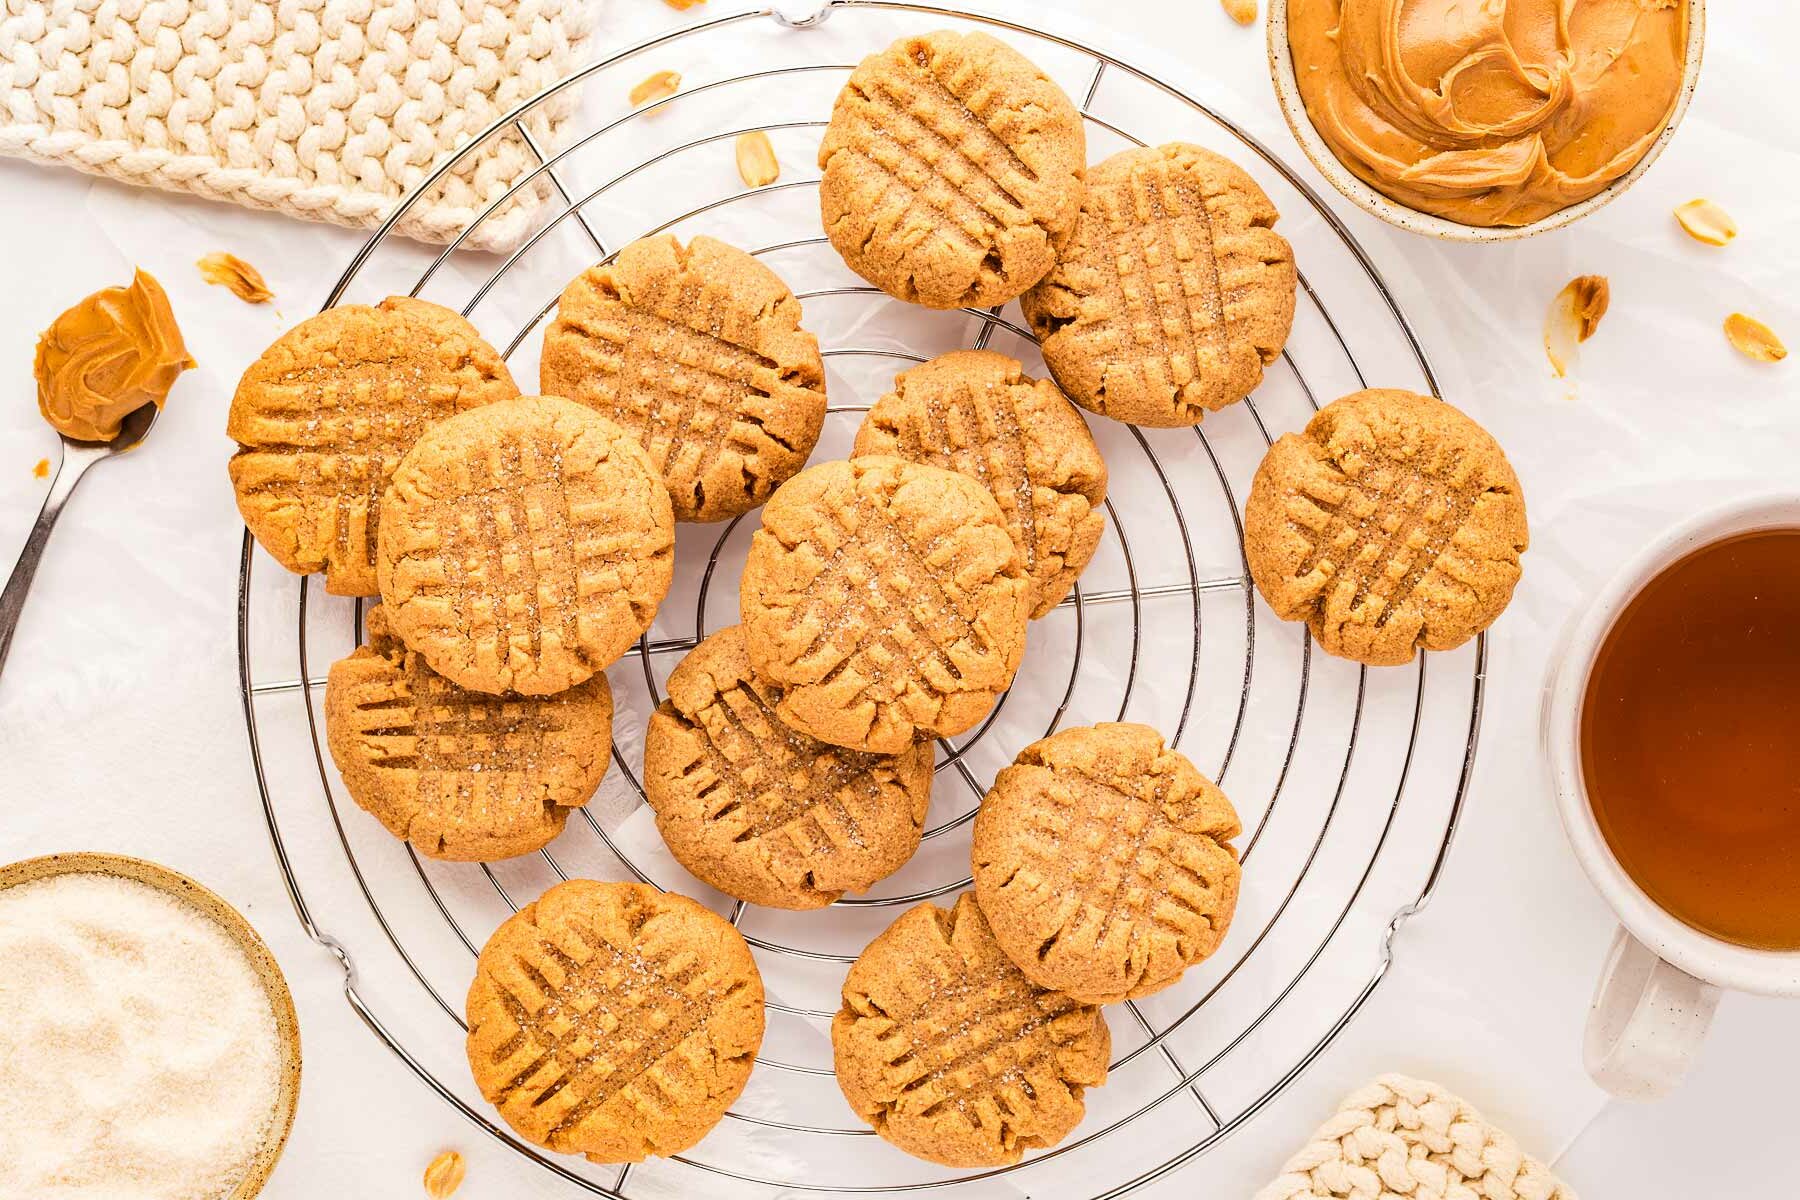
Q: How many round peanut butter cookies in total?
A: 13